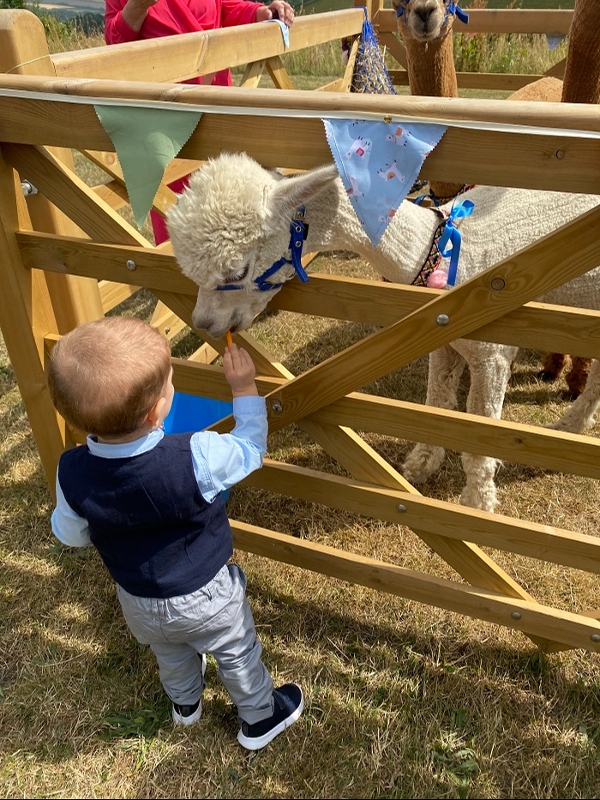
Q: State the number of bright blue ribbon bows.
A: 1